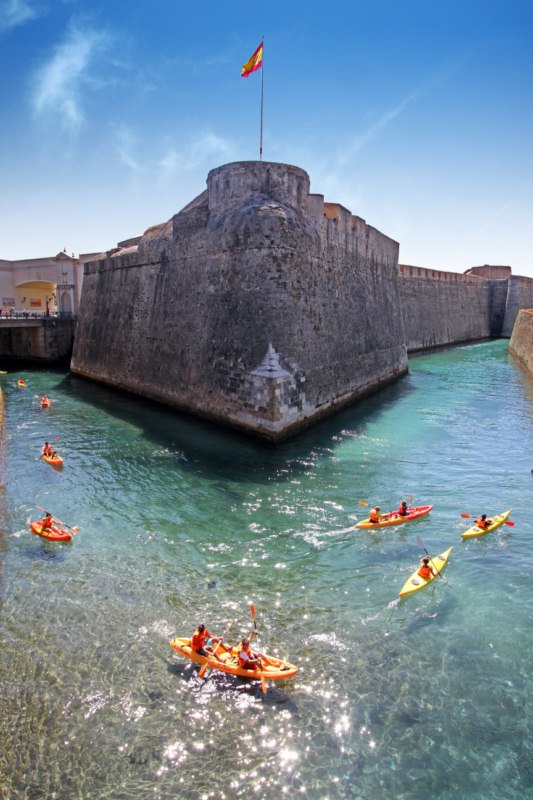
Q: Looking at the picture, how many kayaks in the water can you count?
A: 8